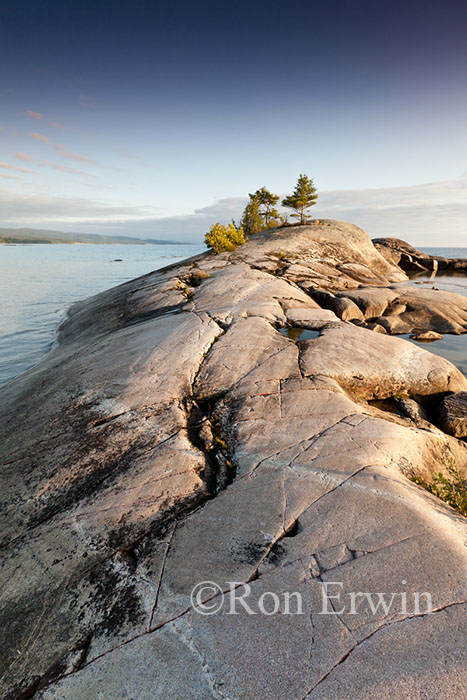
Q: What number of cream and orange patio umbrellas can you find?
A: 0